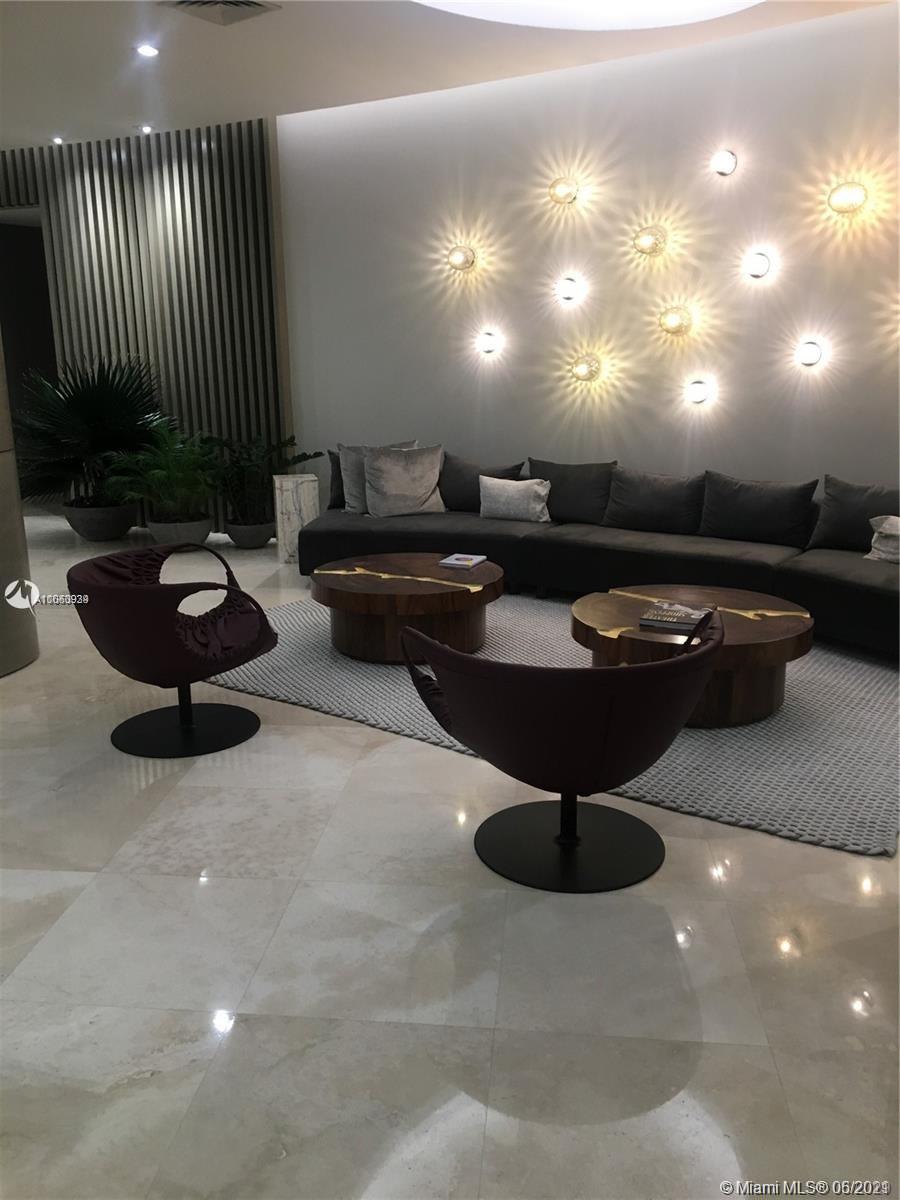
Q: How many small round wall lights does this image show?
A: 12